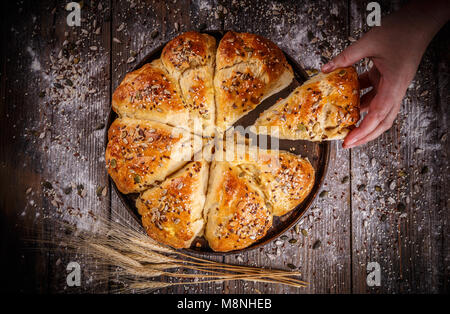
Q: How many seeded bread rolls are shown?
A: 8